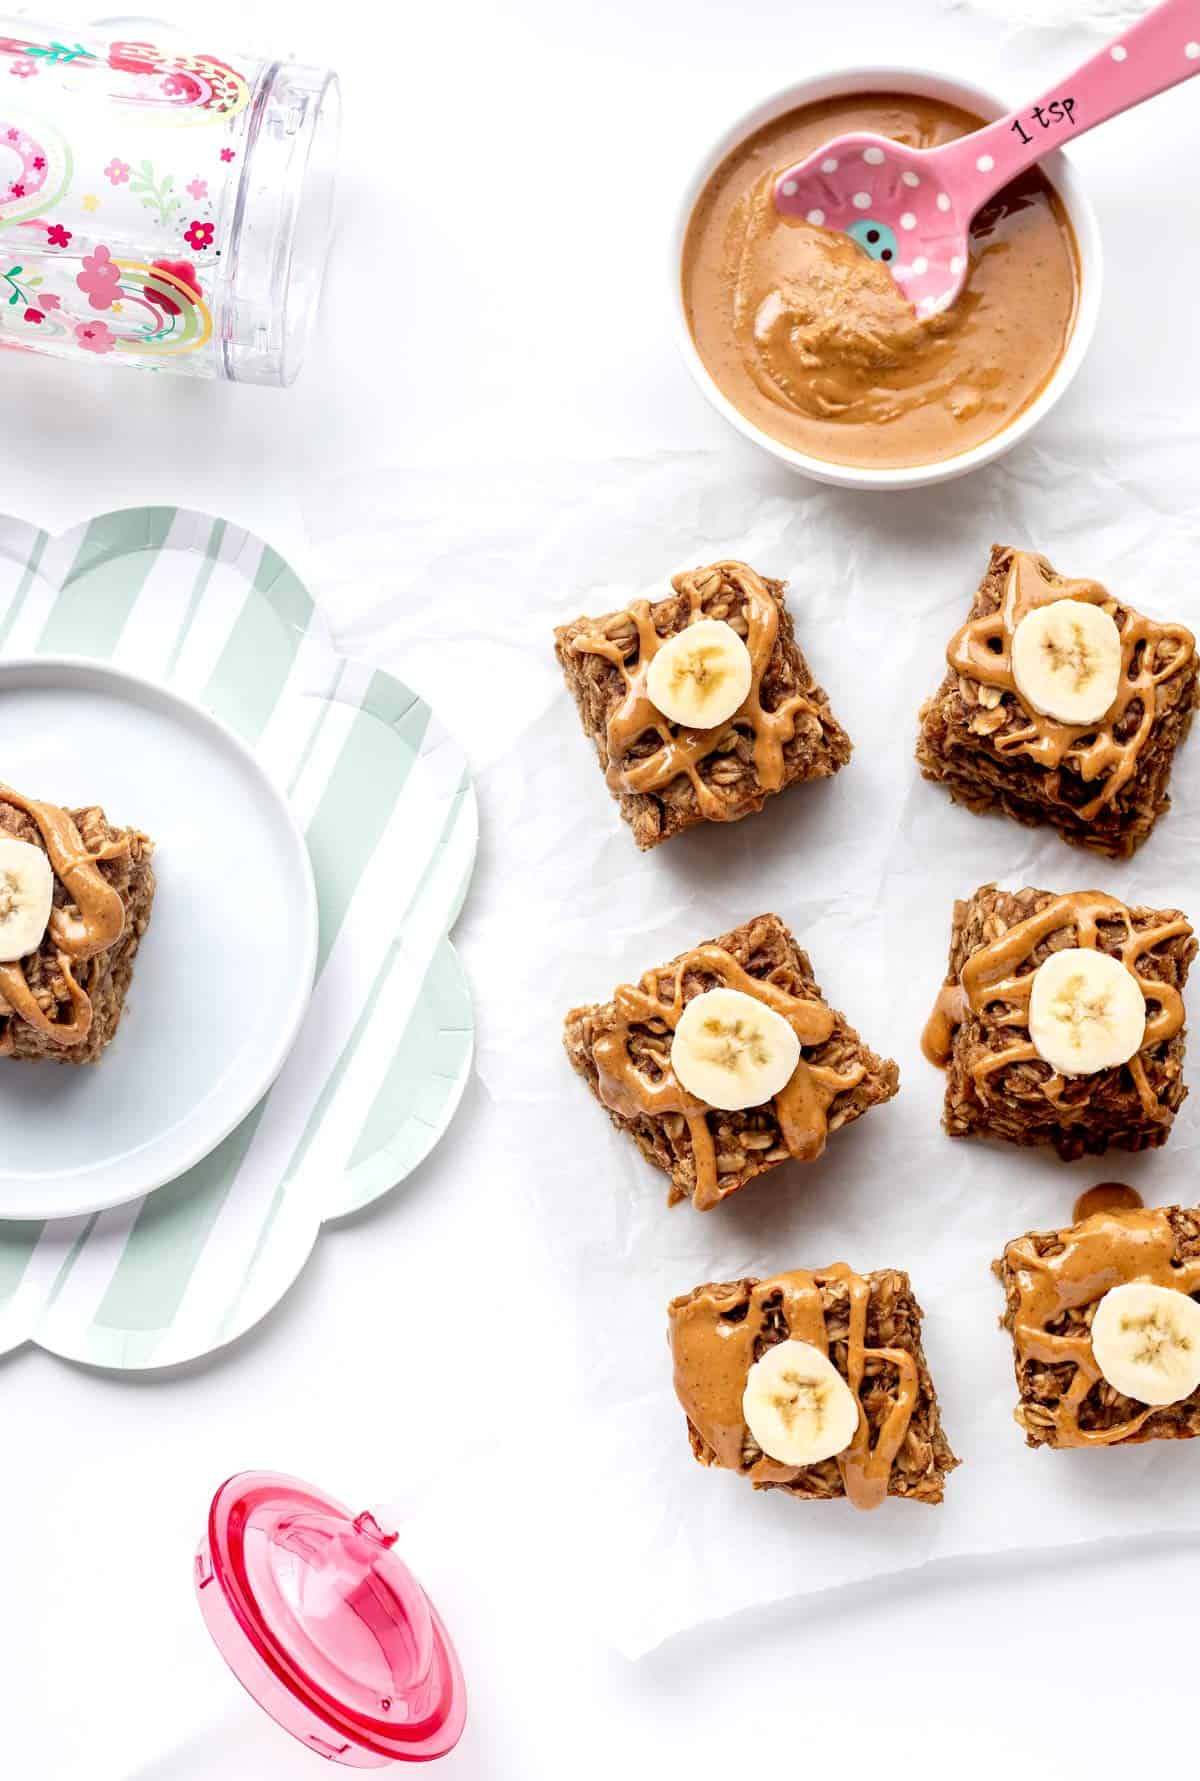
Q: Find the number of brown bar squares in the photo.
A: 7